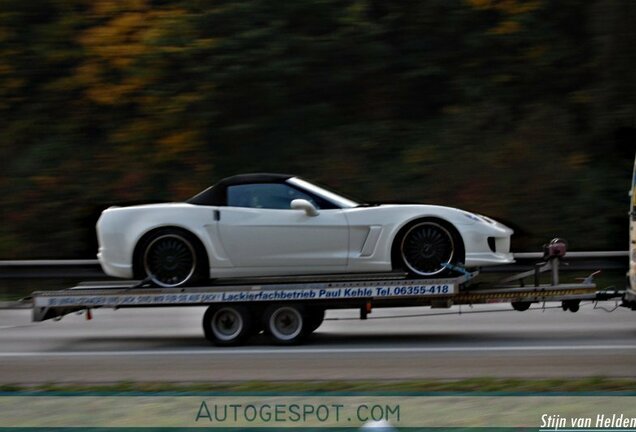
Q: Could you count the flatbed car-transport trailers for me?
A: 1